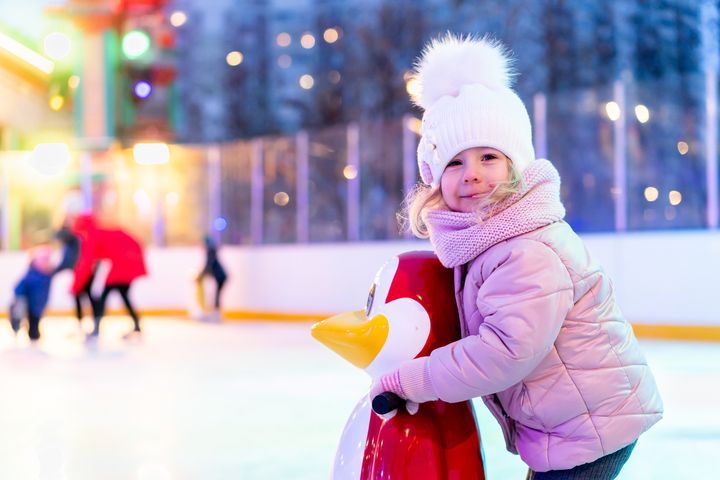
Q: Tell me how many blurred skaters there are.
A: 4